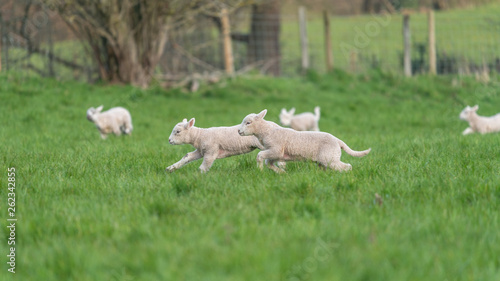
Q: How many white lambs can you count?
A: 5